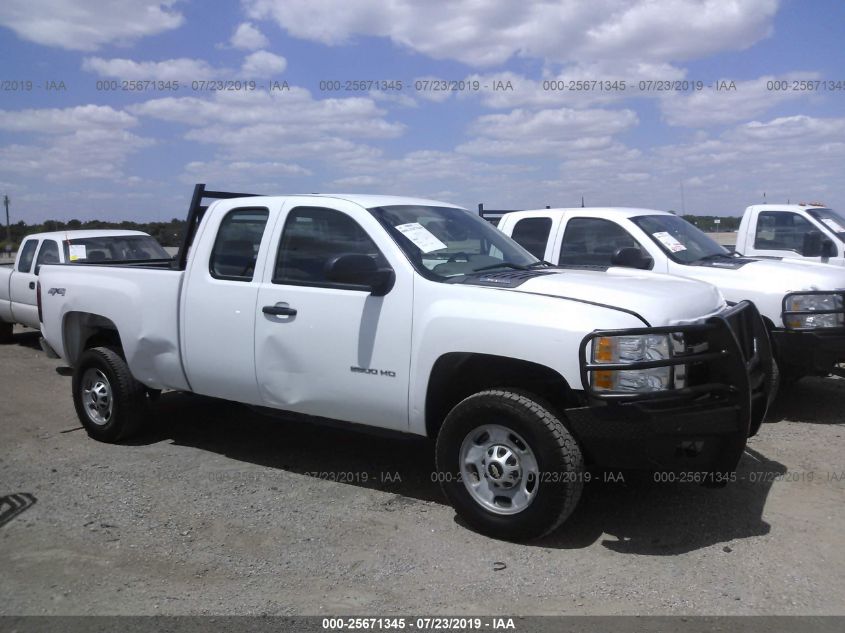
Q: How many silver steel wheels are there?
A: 2